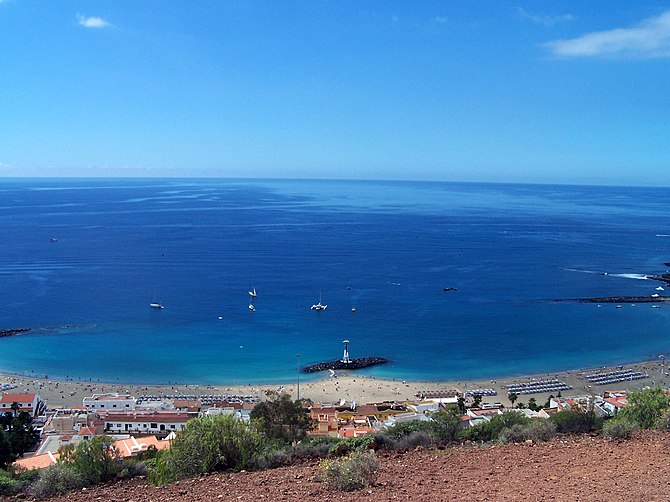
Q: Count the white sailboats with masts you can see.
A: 4